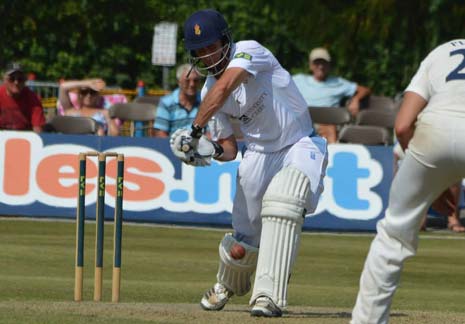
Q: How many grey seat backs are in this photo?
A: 7